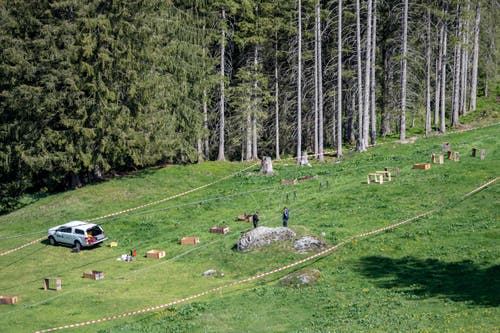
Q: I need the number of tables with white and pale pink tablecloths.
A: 0